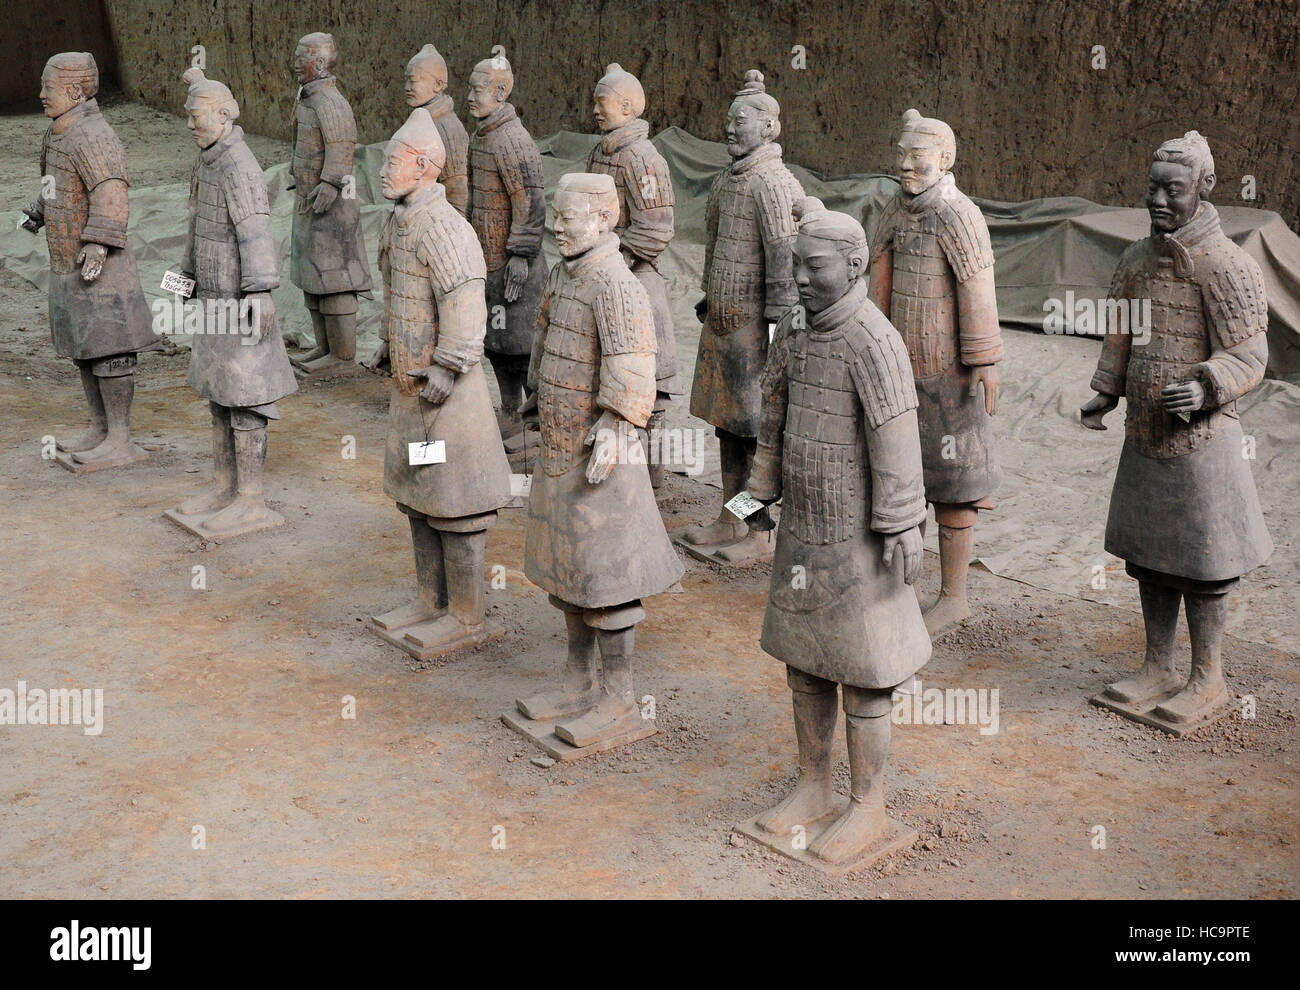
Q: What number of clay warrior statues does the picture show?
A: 12